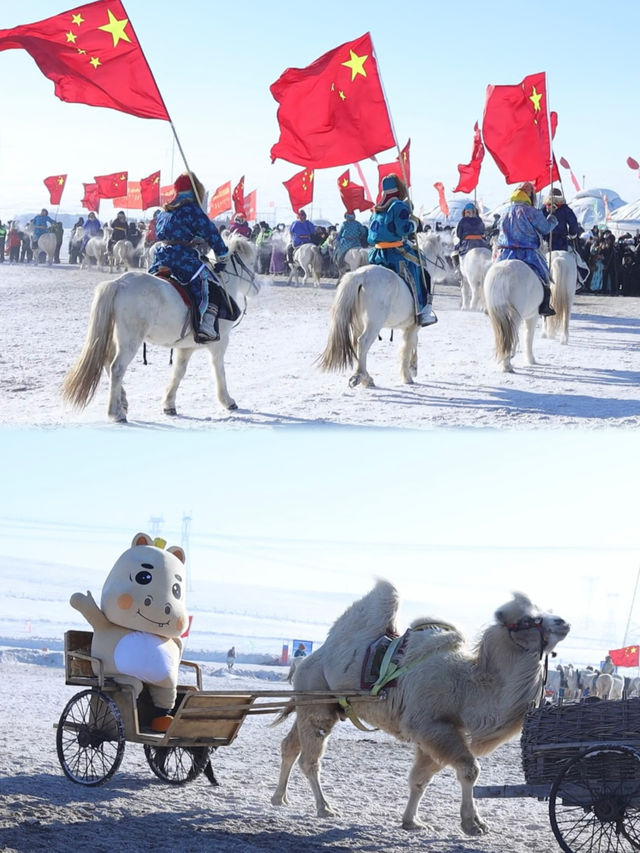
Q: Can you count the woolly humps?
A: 2